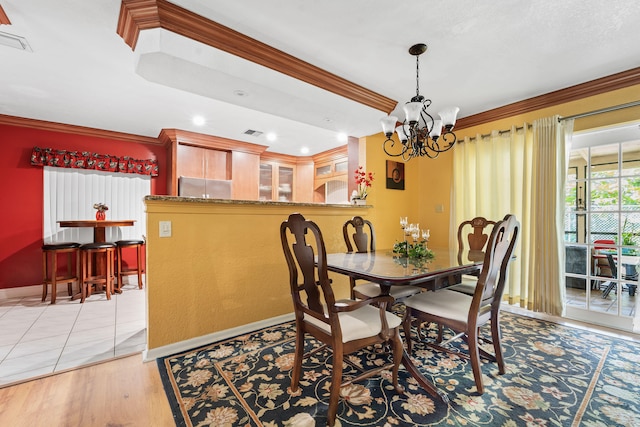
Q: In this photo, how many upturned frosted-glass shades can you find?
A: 5